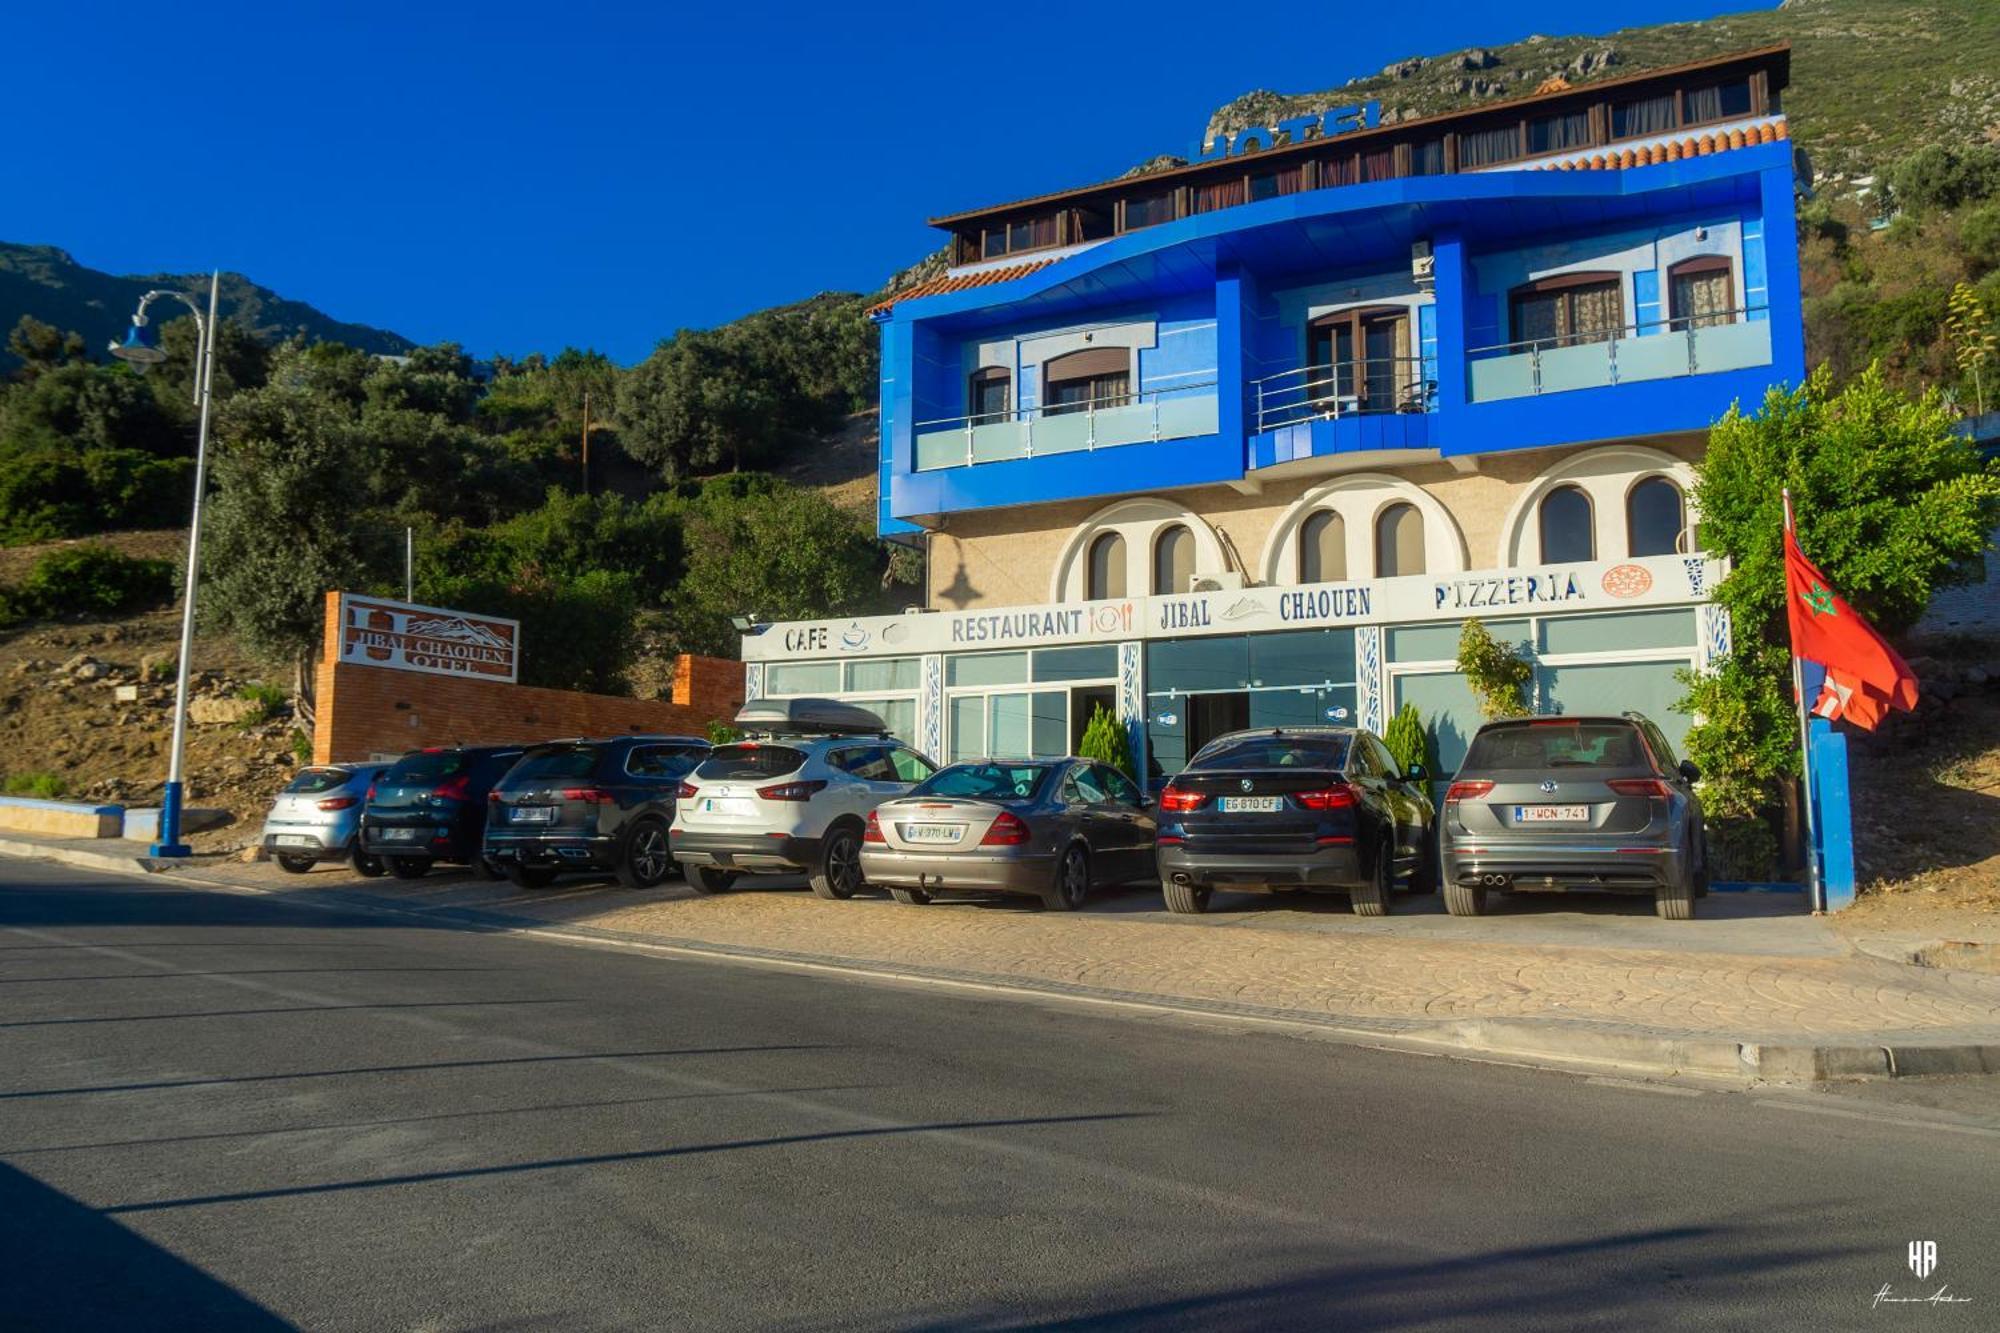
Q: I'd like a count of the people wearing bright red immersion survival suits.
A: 0